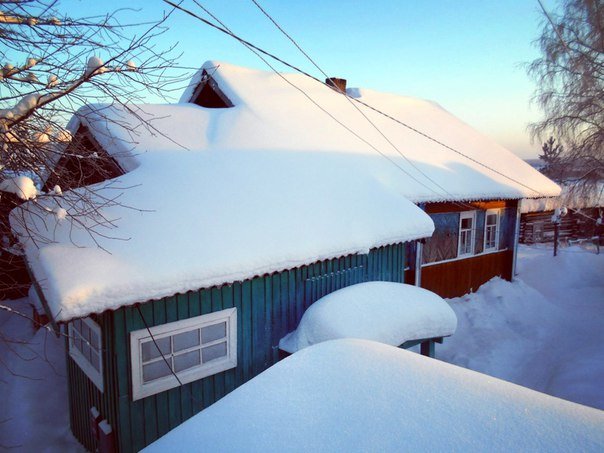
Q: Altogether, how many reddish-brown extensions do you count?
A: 1